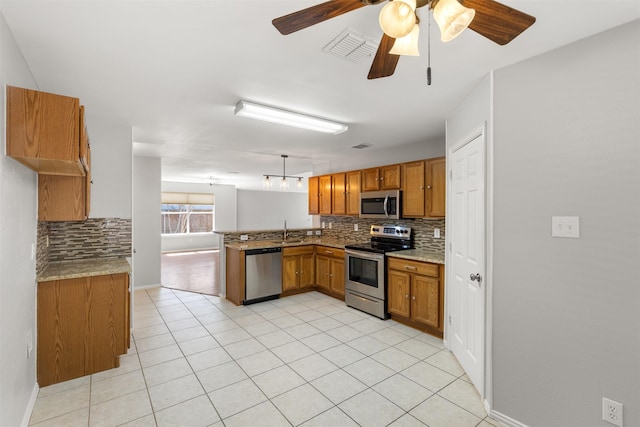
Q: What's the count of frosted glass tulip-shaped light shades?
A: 3